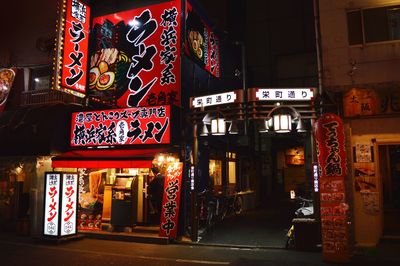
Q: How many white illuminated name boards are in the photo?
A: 4